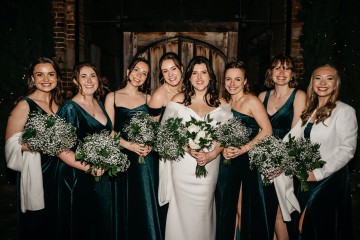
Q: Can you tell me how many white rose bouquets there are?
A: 1